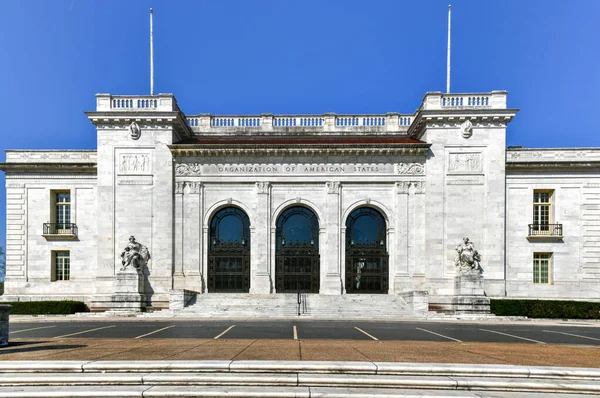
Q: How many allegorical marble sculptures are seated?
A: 2